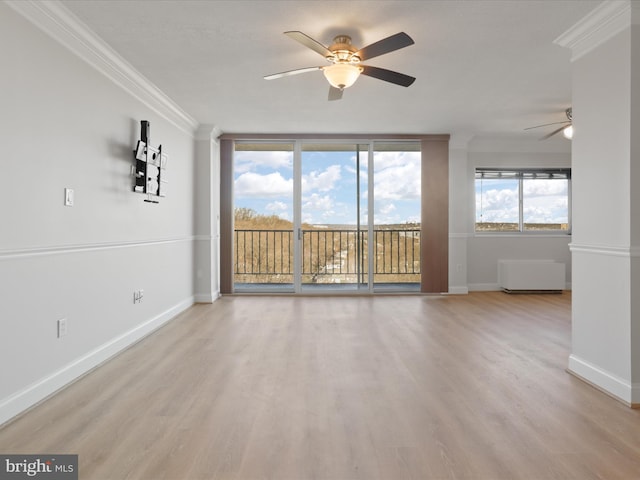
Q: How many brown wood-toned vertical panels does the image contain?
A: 2